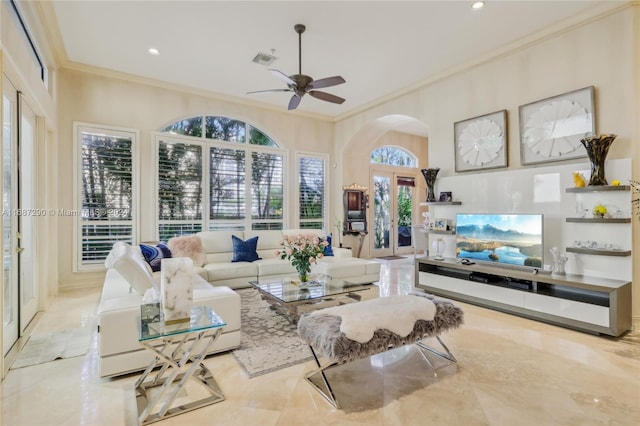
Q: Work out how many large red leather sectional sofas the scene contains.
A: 0